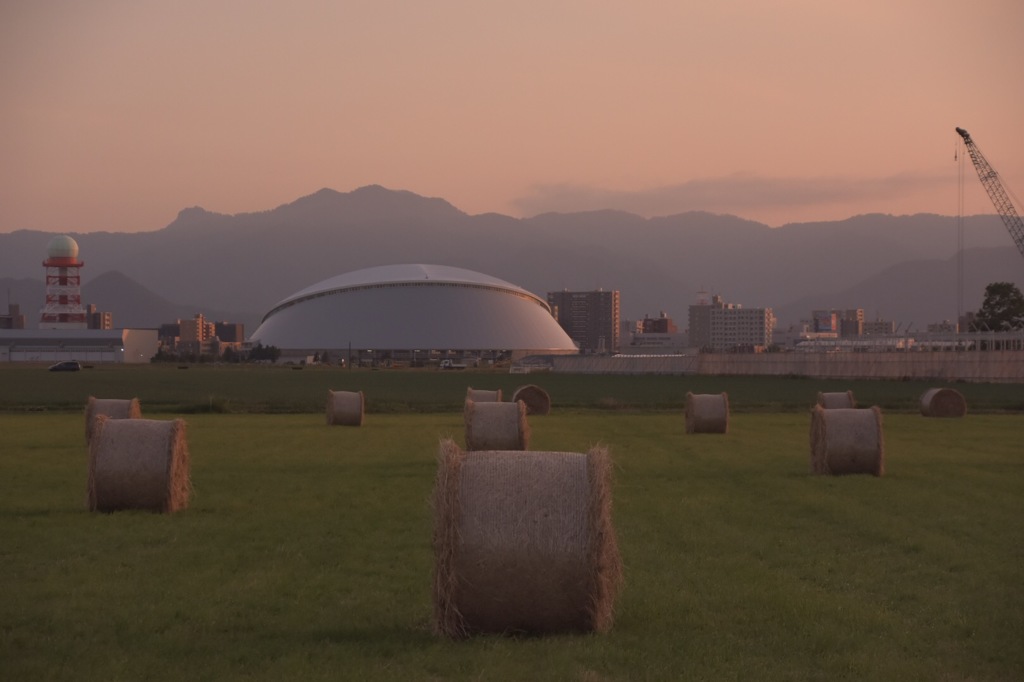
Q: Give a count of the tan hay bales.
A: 11